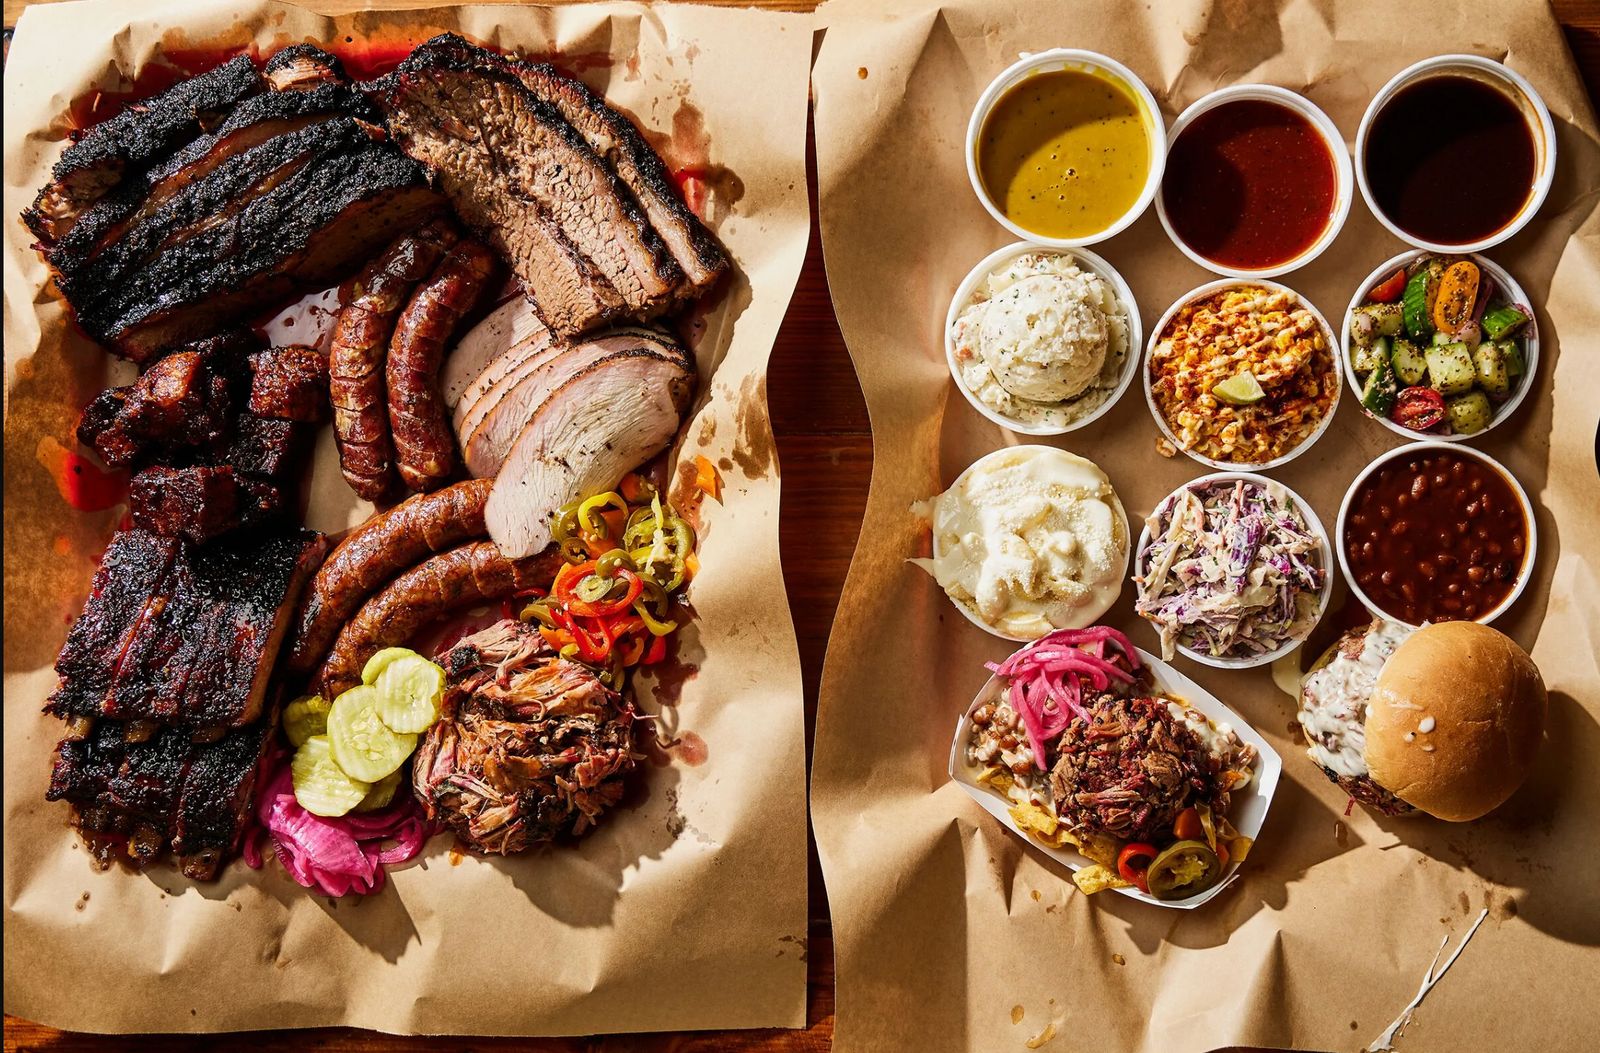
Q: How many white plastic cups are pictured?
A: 9